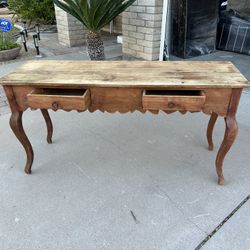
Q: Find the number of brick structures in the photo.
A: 2